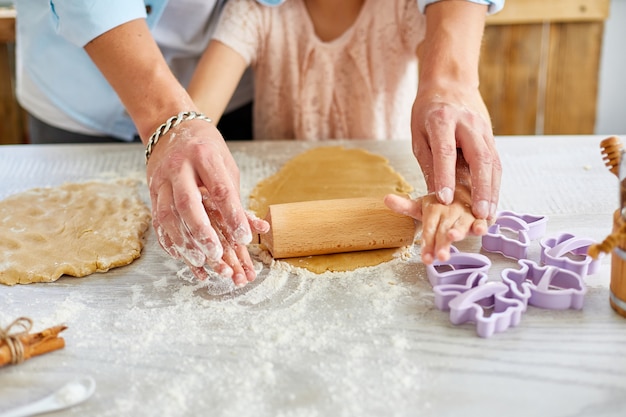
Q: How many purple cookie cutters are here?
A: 5